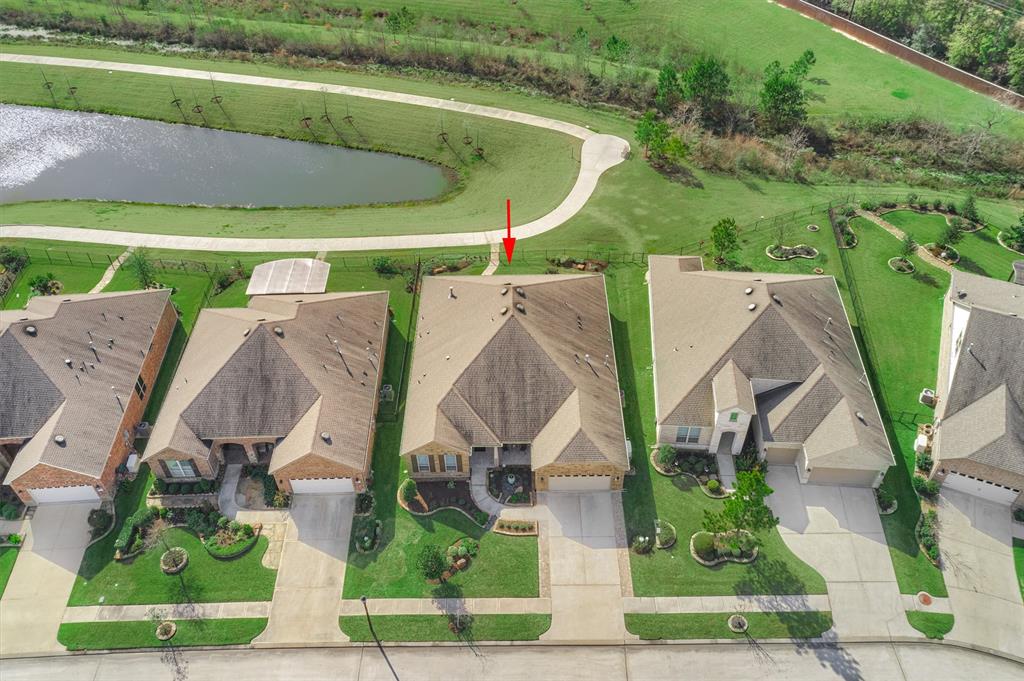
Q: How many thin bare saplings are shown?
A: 11